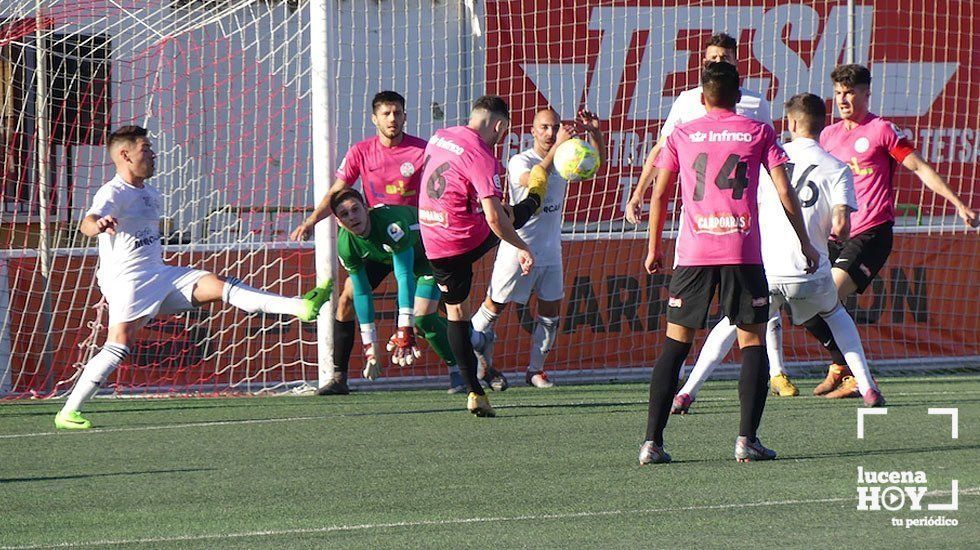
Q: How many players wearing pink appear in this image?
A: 4